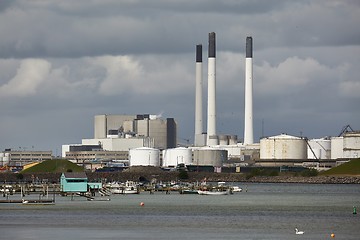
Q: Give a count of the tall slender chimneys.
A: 3